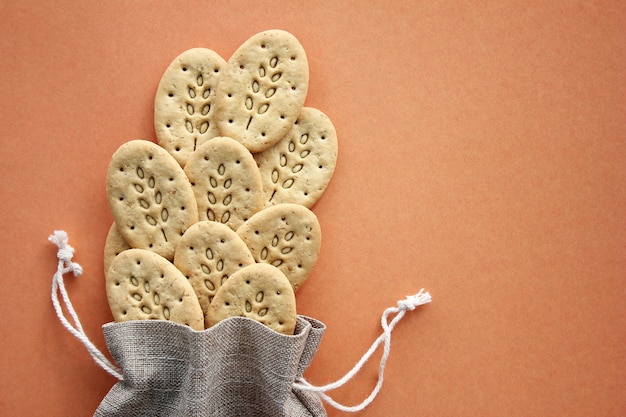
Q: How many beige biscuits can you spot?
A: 10